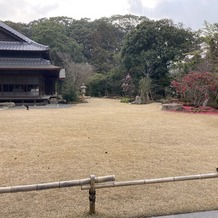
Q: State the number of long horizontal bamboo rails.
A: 2